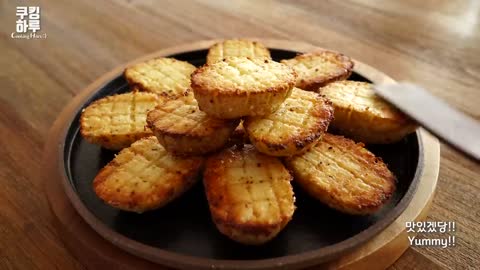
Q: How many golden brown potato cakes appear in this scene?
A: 11